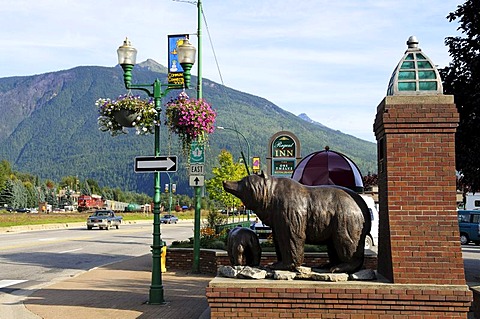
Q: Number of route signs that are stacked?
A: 3